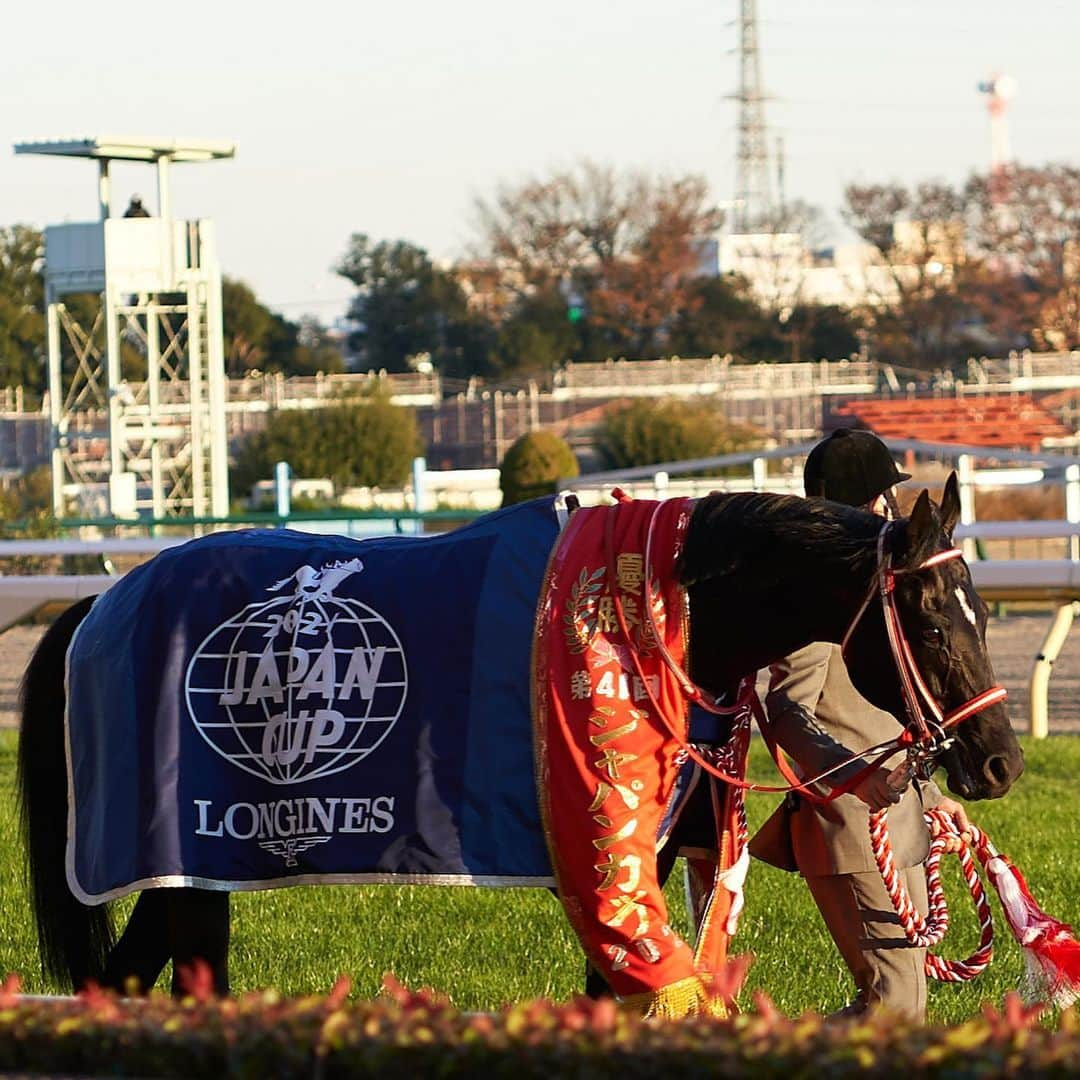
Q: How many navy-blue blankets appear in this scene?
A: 1